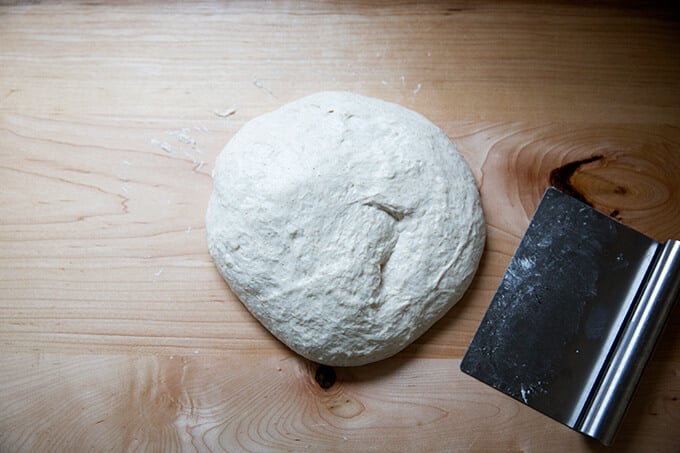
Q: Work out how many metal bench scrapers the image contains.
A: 1